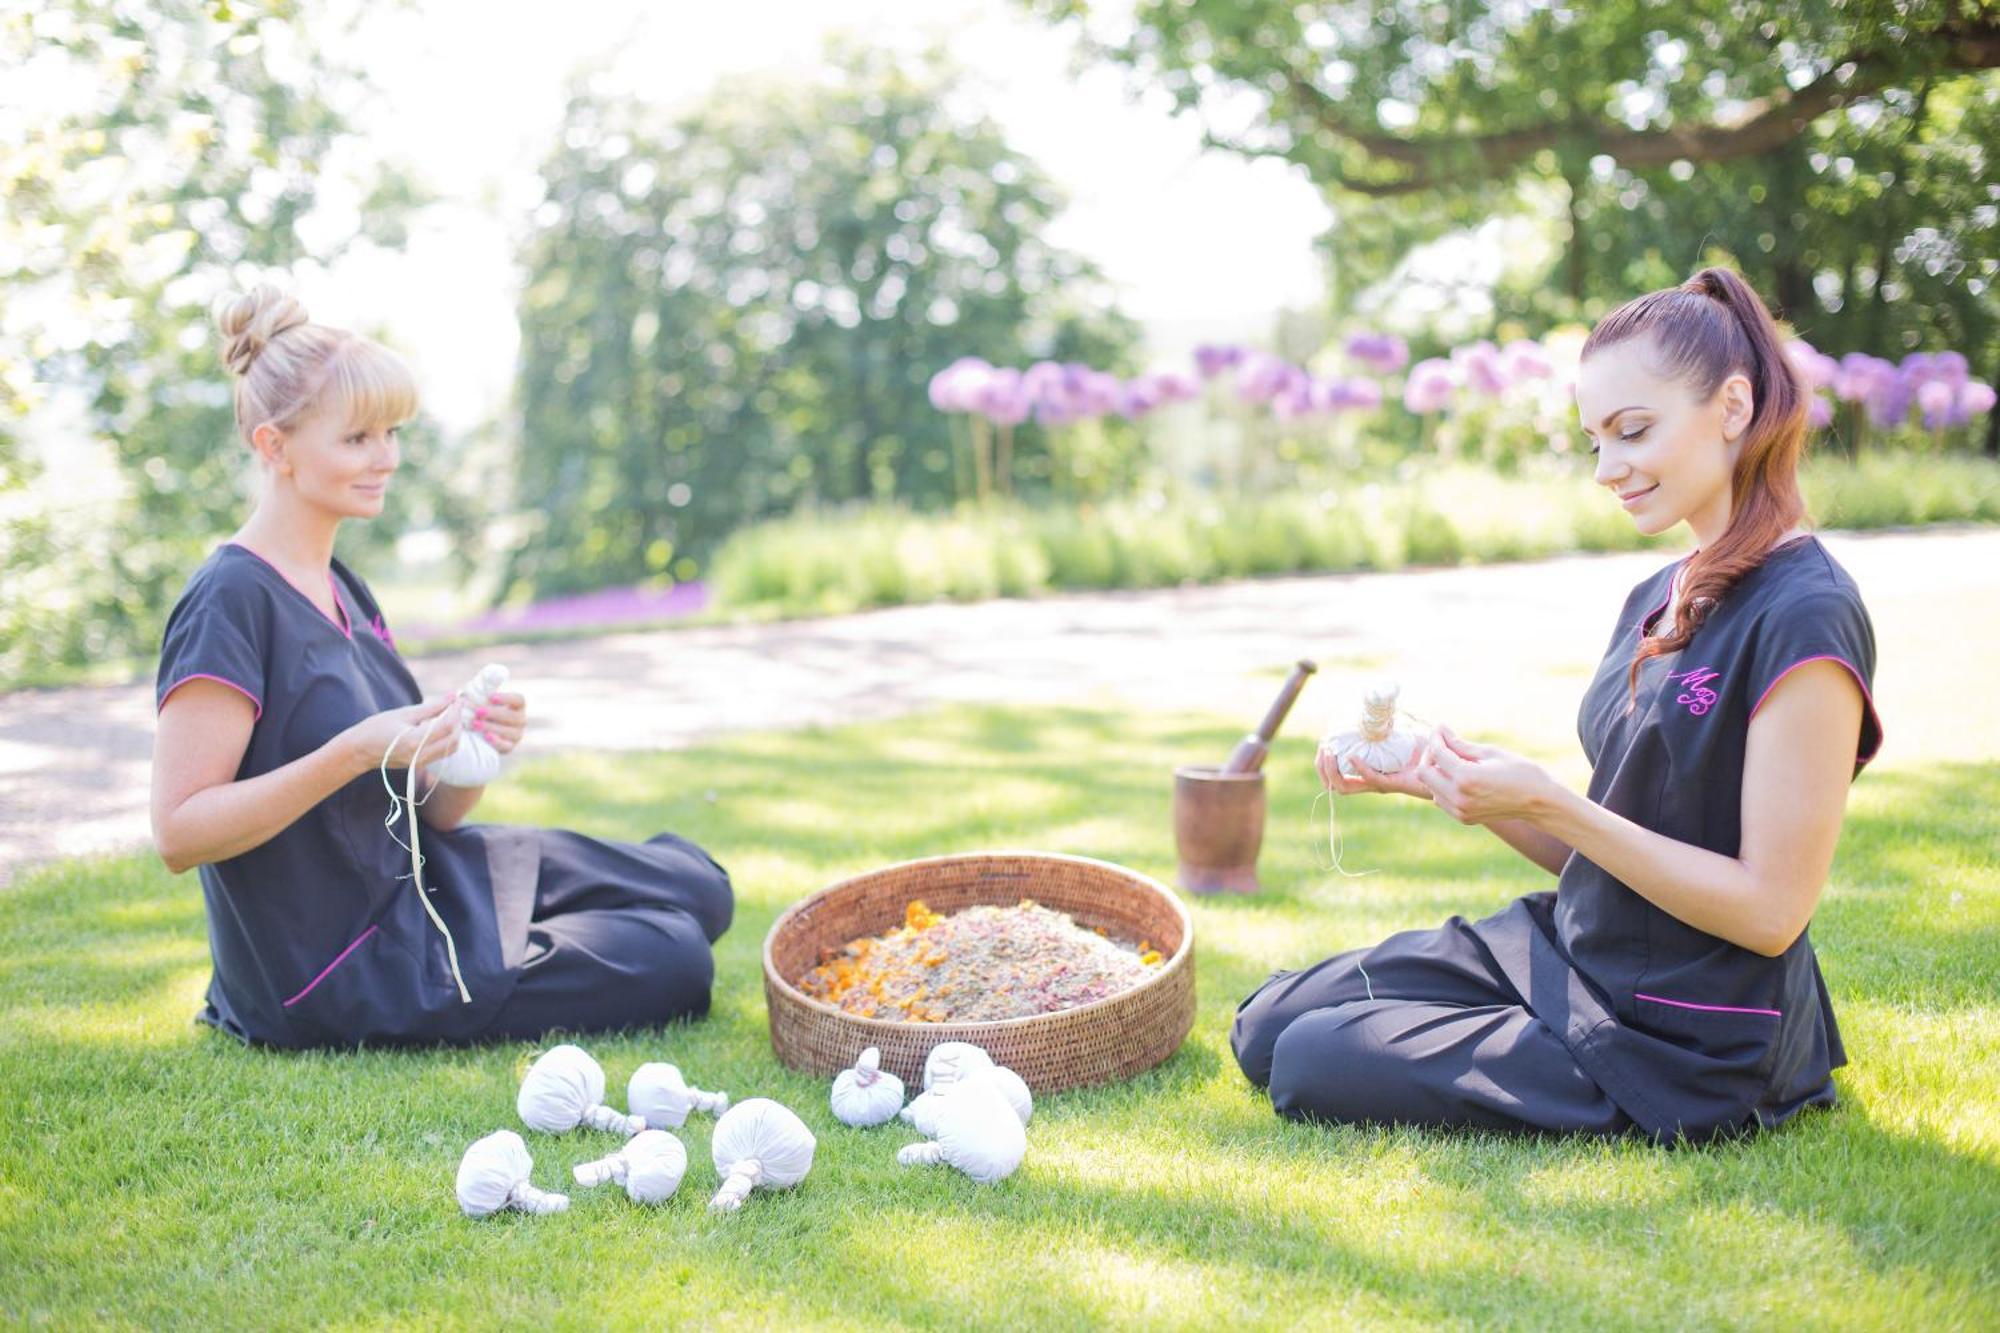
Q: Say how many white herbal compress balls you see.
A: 11